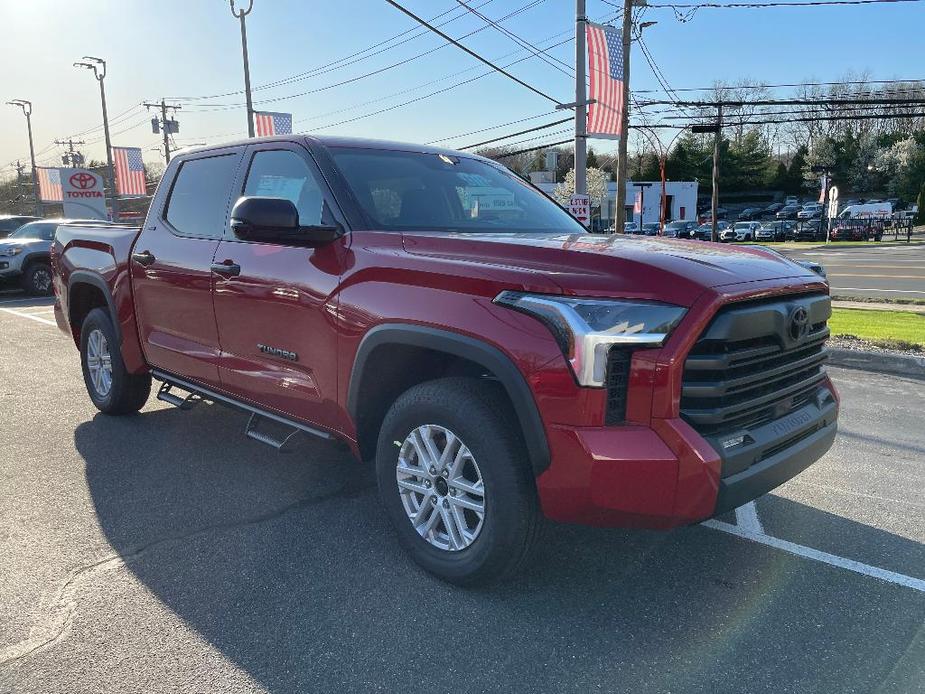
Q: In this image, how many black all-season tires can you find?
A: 2